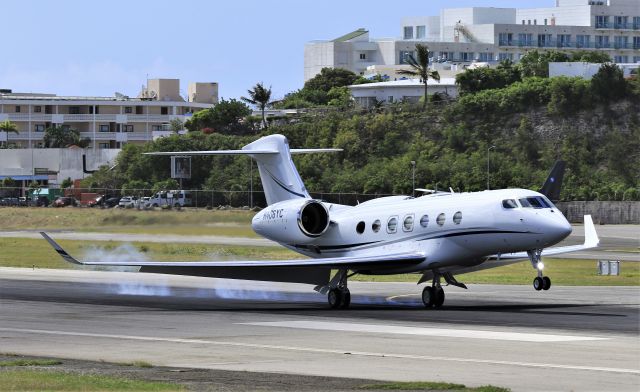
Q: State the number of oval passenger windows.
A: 7